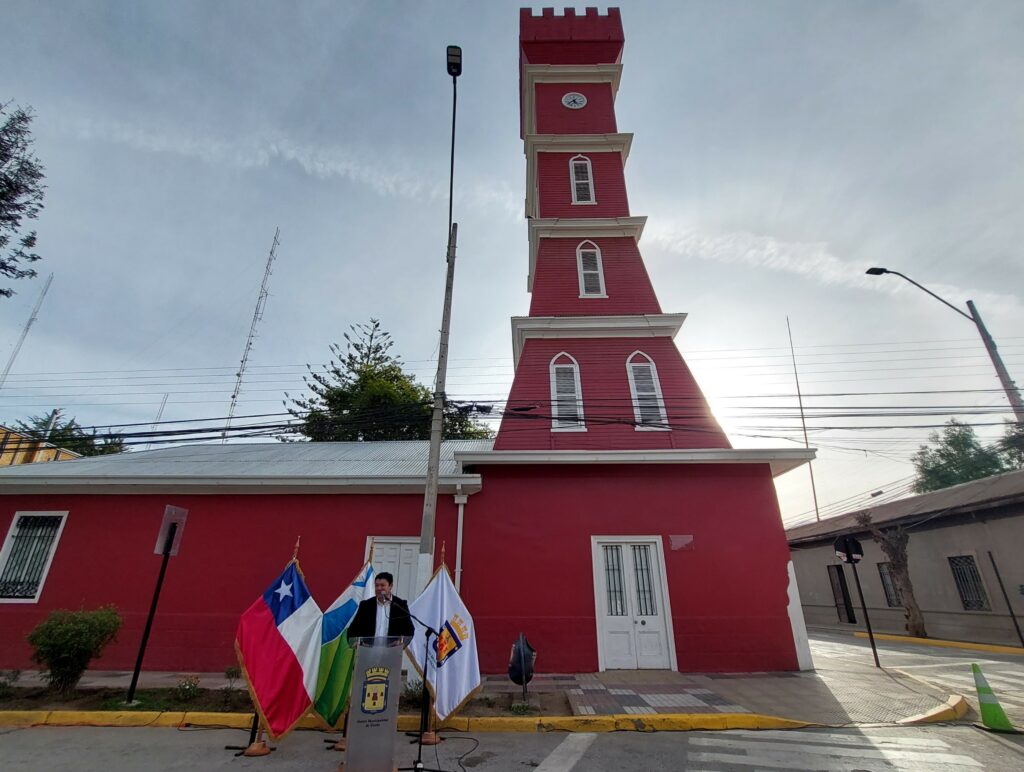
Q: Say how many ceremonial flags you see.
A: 3